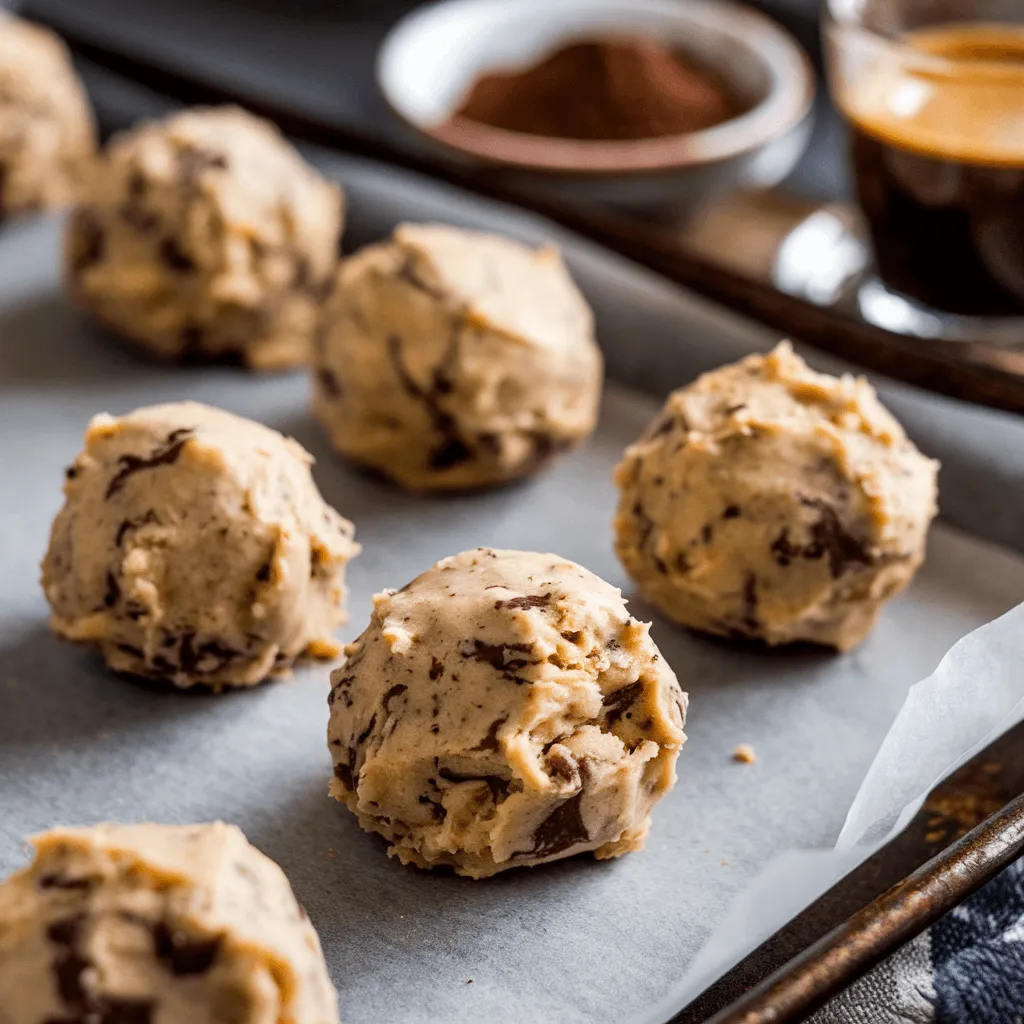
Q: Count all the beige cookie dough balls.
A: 7